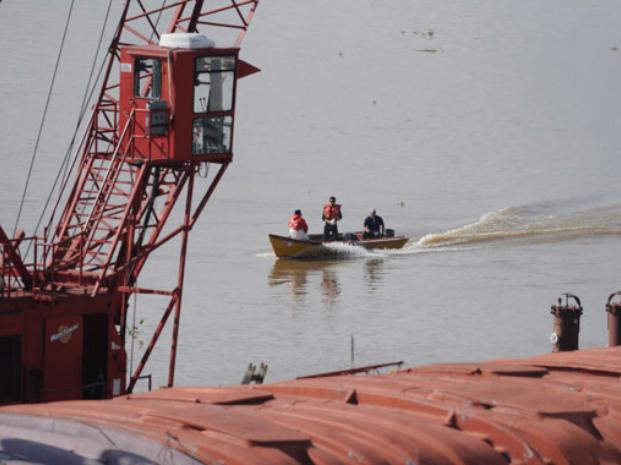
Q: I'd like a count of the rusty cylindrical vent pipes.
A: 2